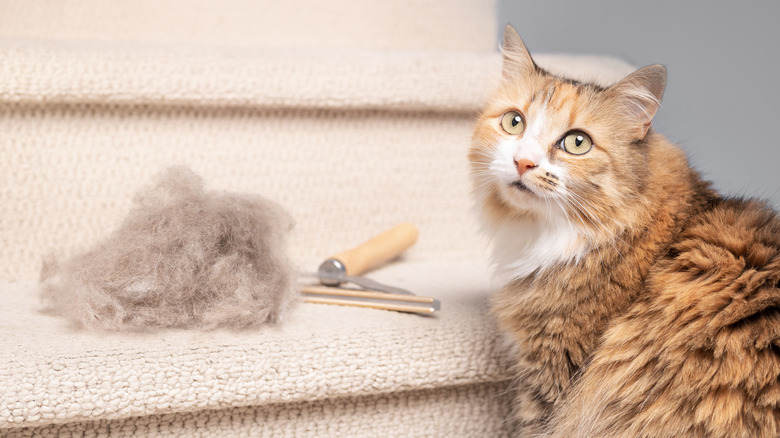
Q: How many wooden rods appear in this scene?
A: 1